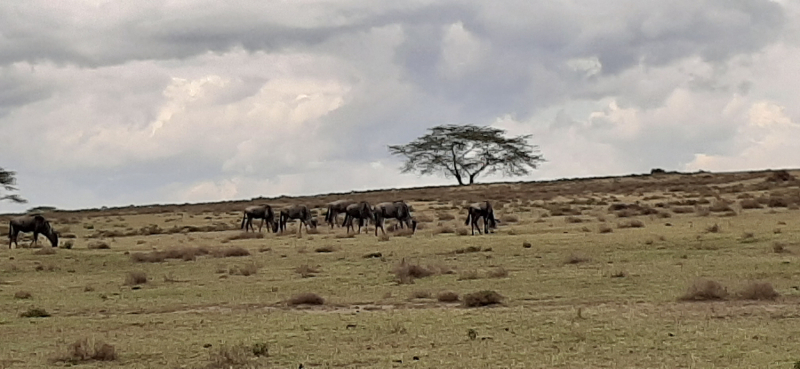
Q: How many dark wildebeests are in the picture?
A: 7